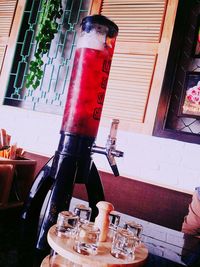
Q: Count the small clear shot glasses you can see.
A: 6